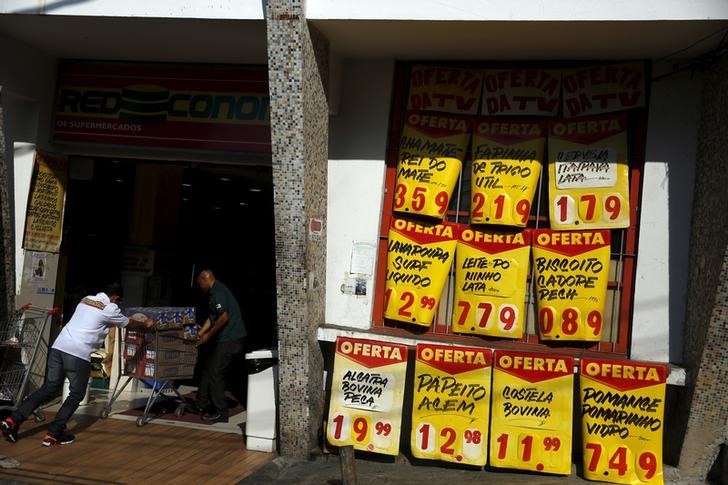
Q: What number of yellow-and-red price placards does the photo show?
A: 10